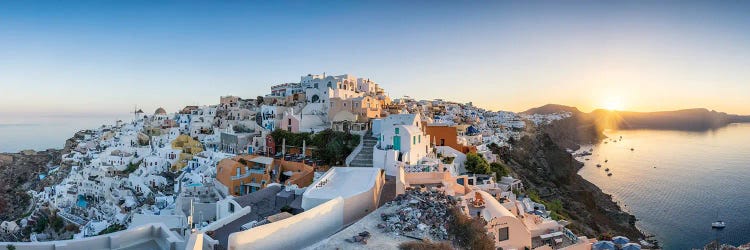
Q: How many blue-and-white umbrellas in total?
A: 3